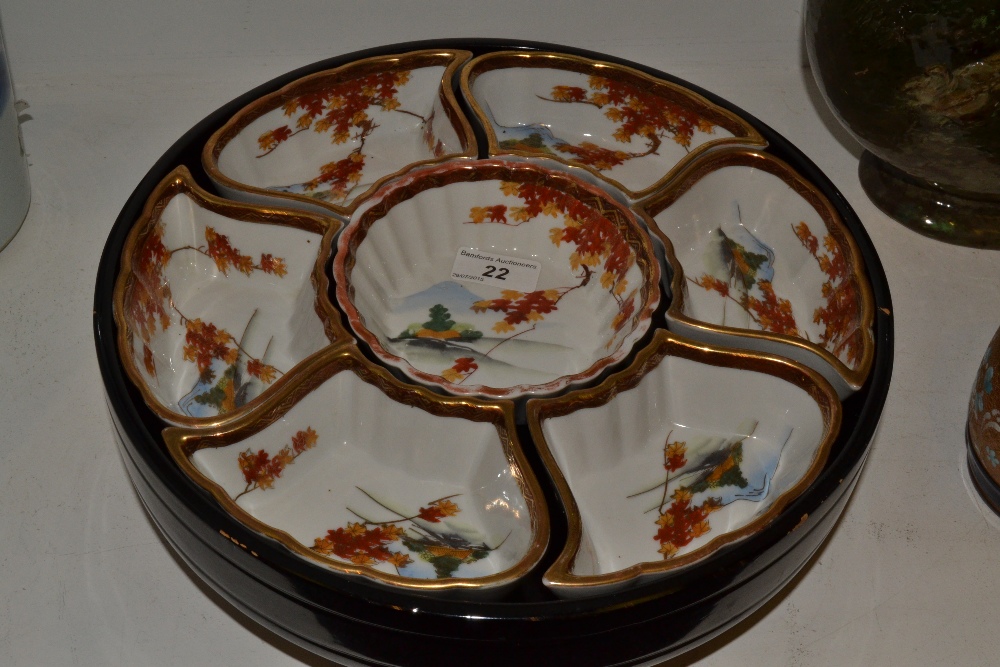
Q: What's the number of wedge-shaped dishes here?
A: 6